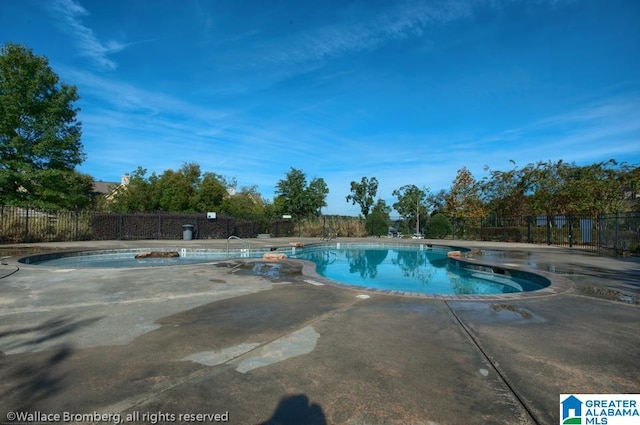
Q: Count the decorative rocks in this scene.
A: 4